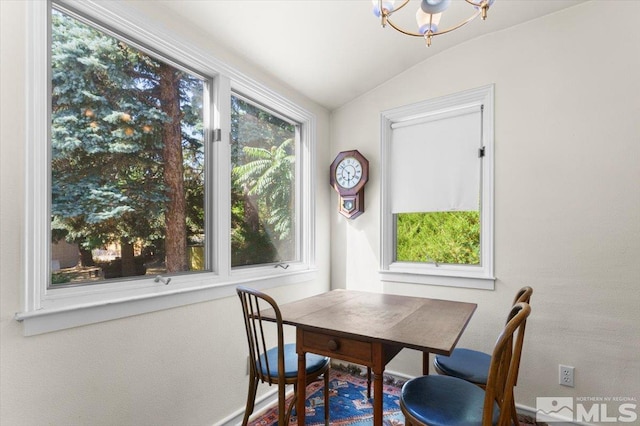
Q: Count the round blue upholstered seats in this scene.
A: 3